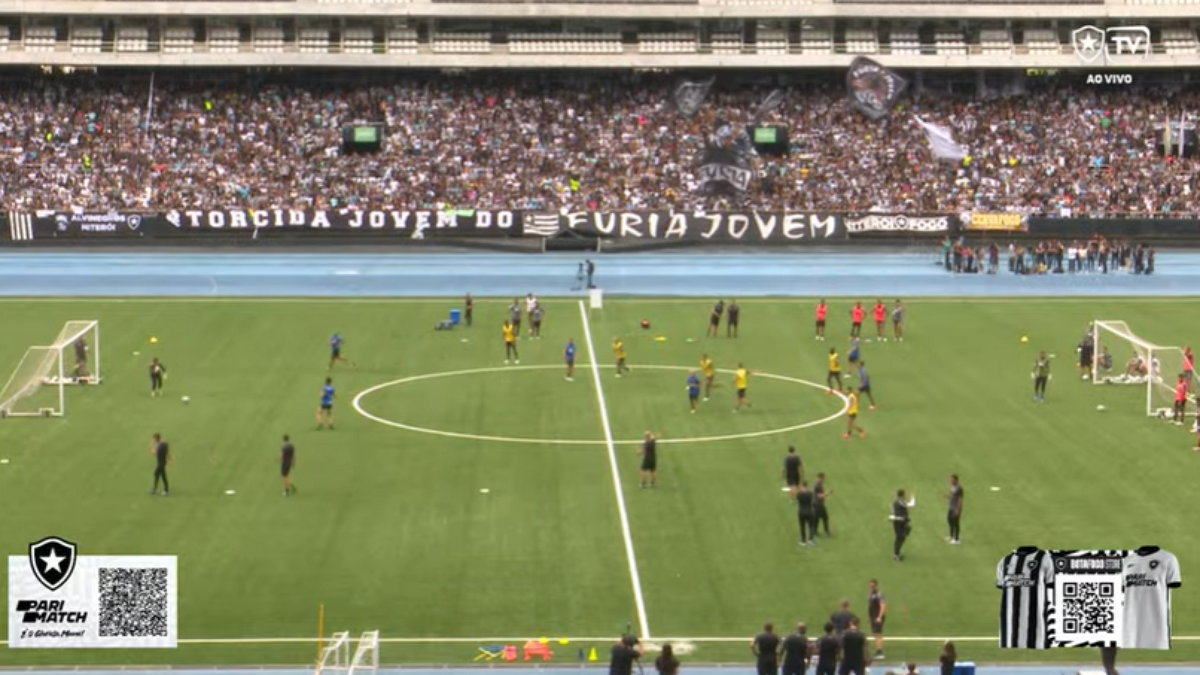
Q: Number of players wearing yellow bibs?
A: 6